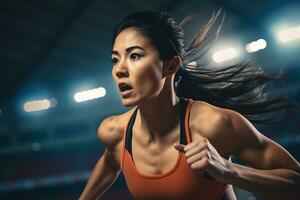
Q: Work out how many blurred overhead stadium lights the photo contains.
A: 5